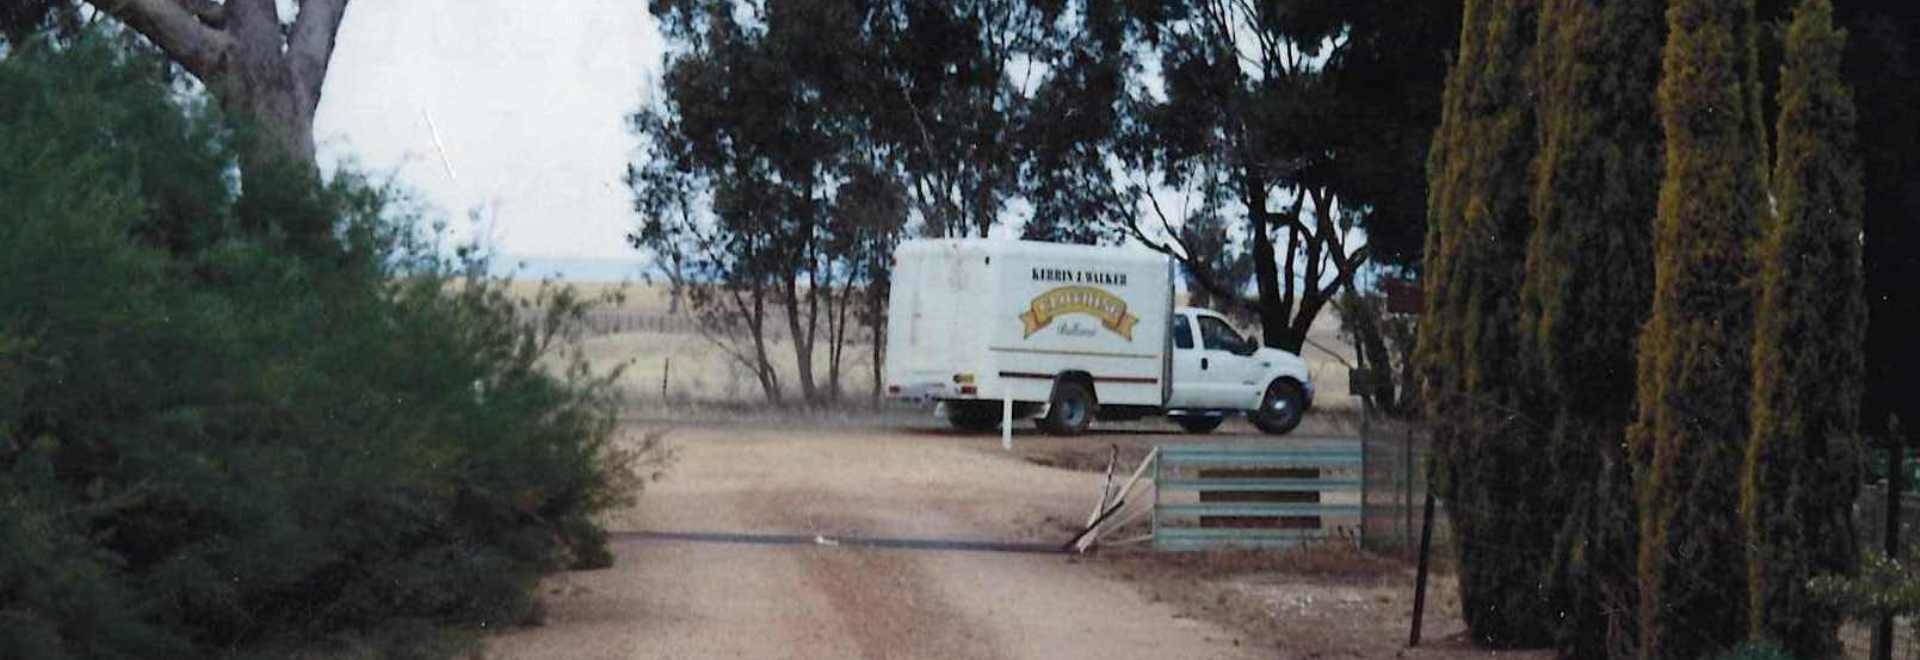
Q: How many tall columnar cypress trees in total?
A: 4